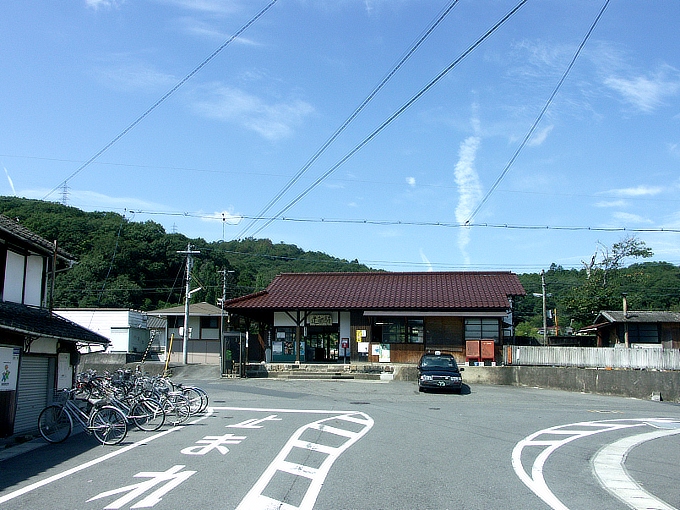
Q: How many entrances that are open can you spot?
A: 1